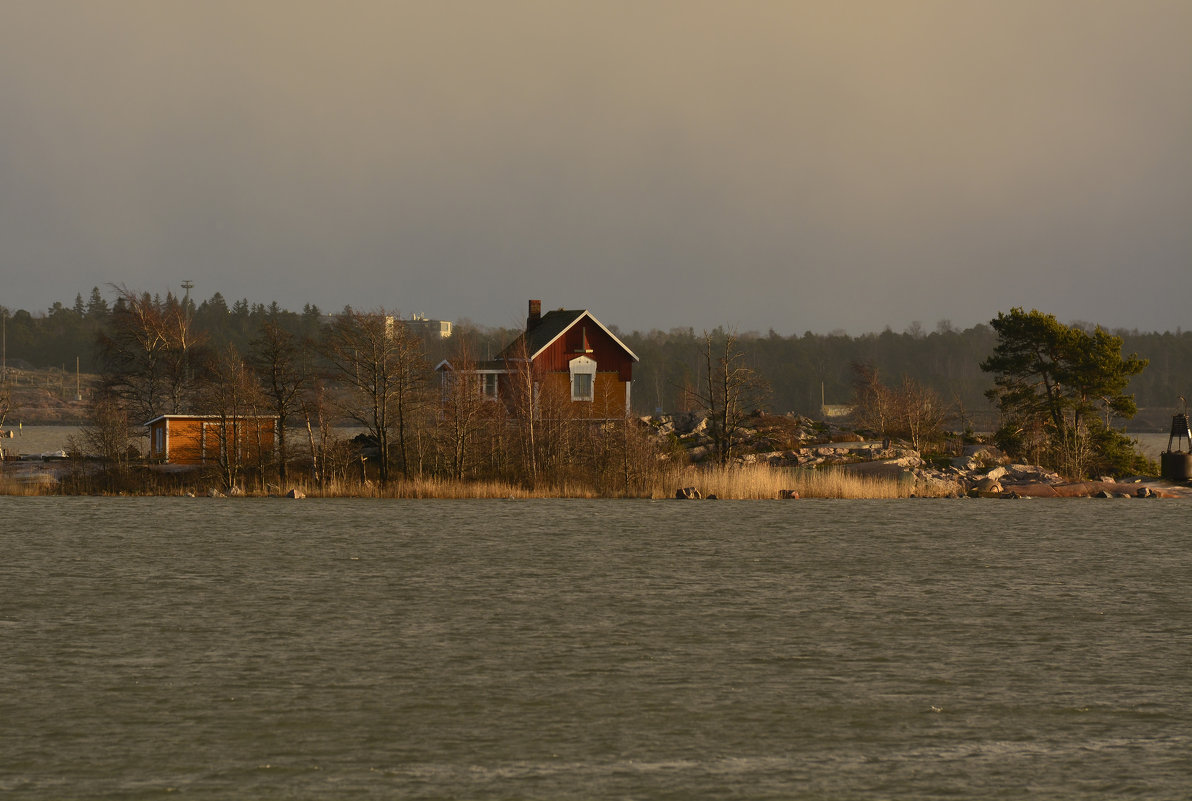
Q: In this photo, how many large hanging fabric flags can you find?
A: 0